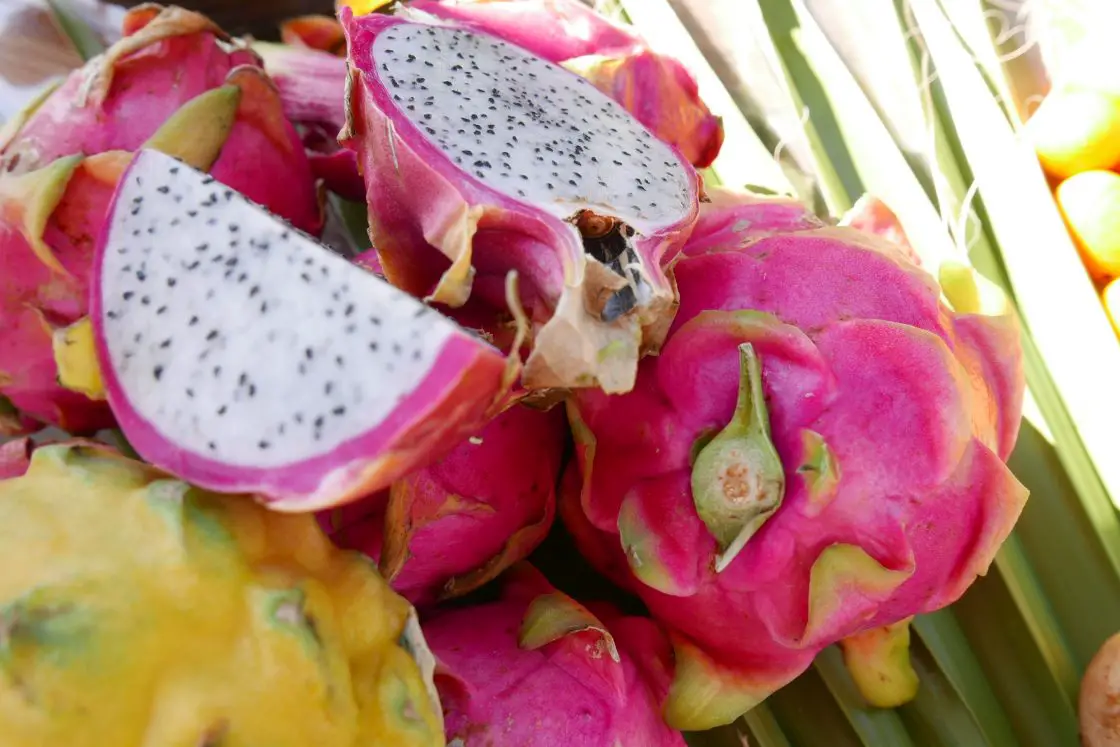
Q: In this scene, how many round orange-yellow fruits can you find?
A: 3